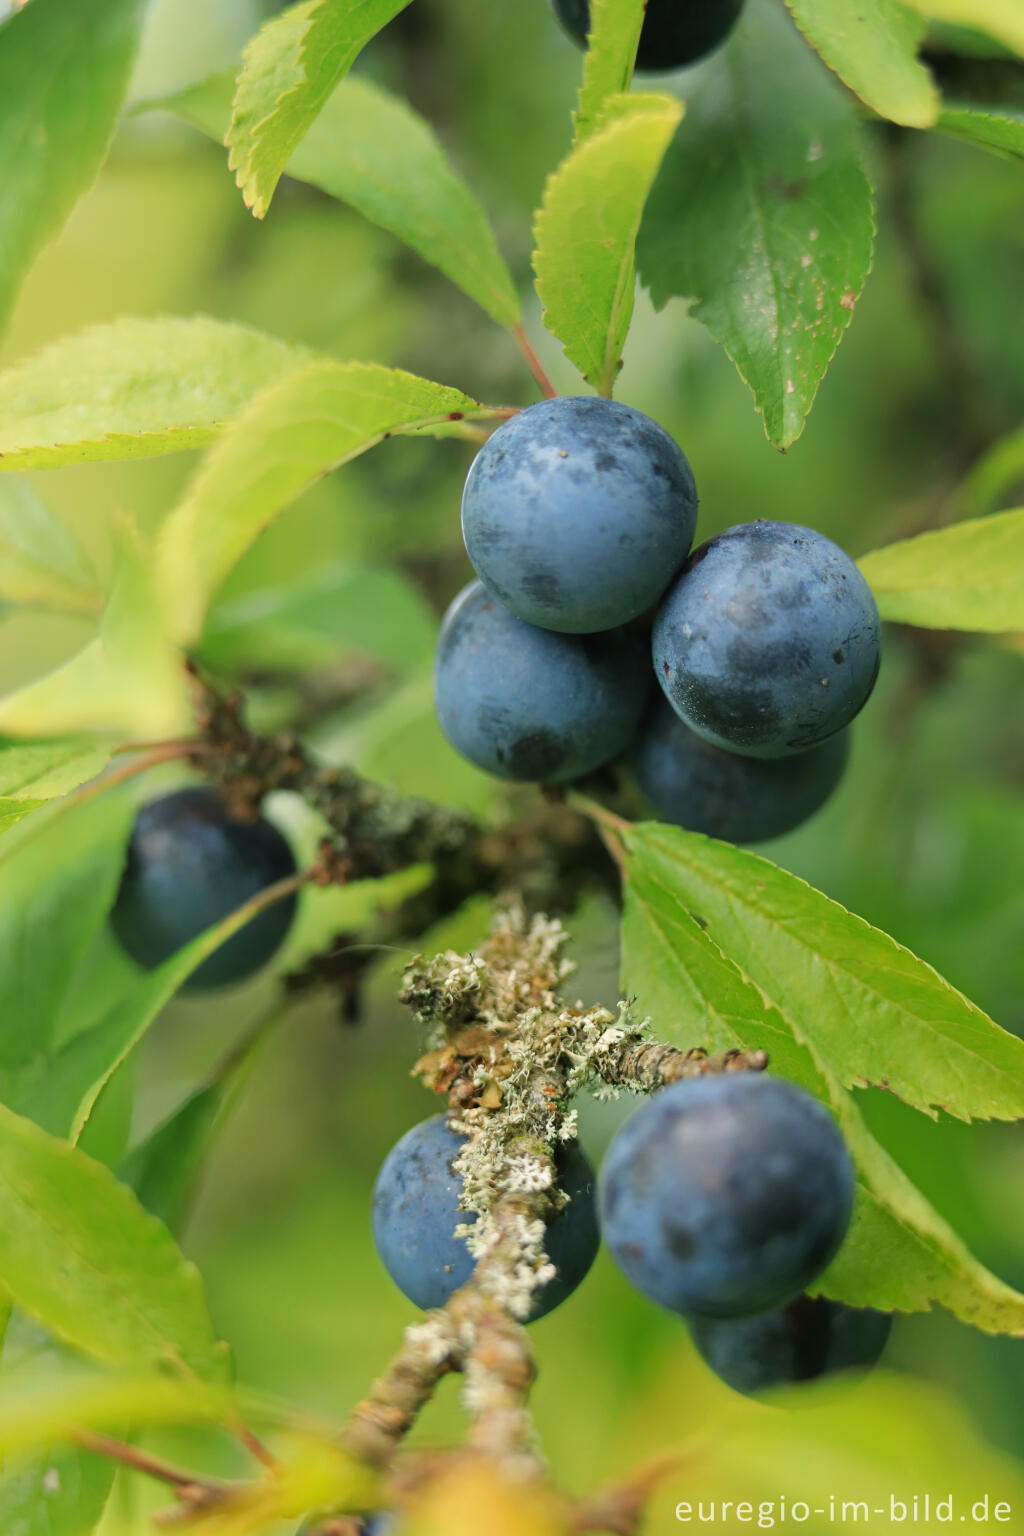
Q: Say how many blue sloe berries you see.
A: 9